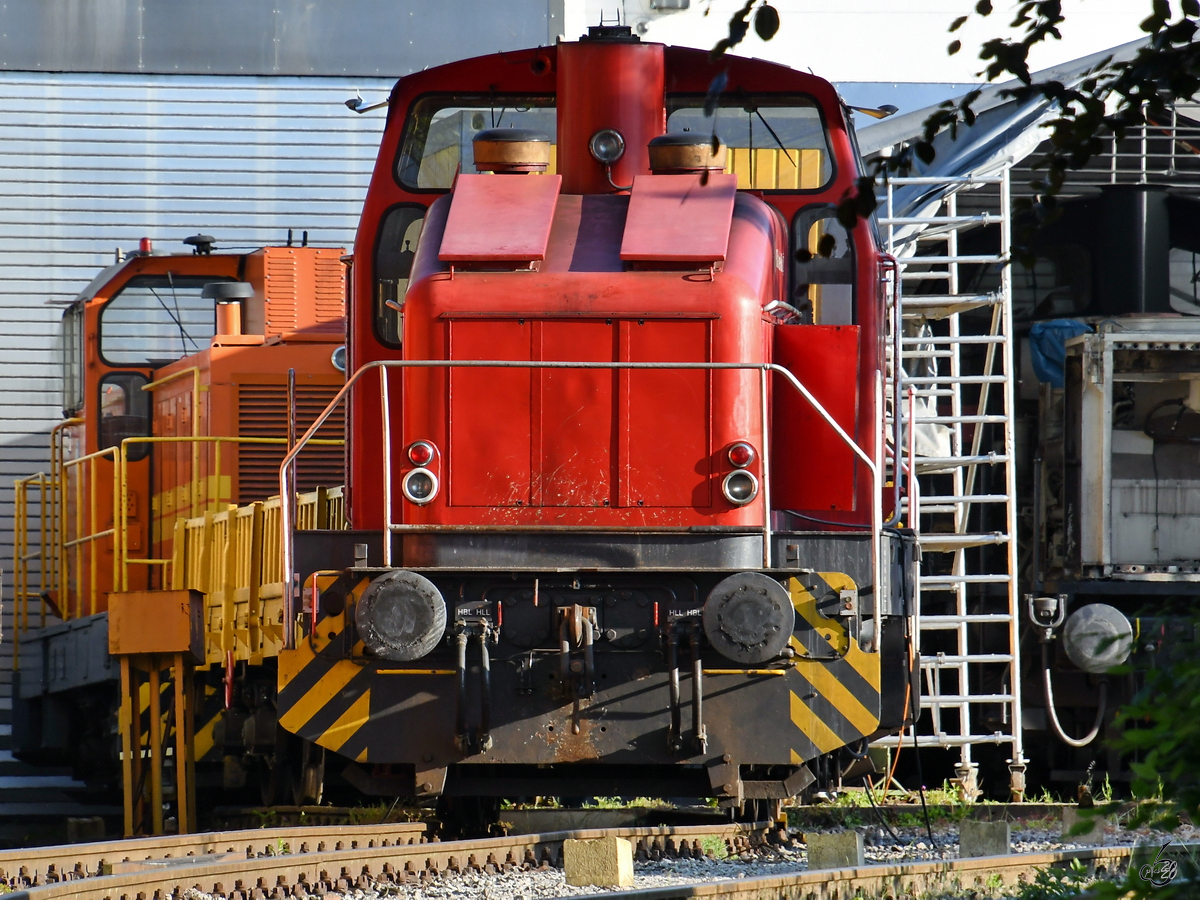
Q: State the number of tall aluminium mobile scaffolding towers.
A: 1